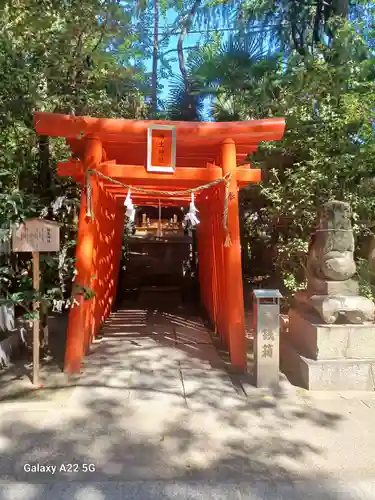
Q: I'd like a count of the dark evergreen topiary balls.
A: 0